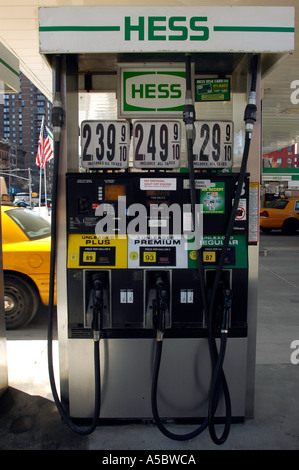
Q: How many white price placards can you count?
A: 3